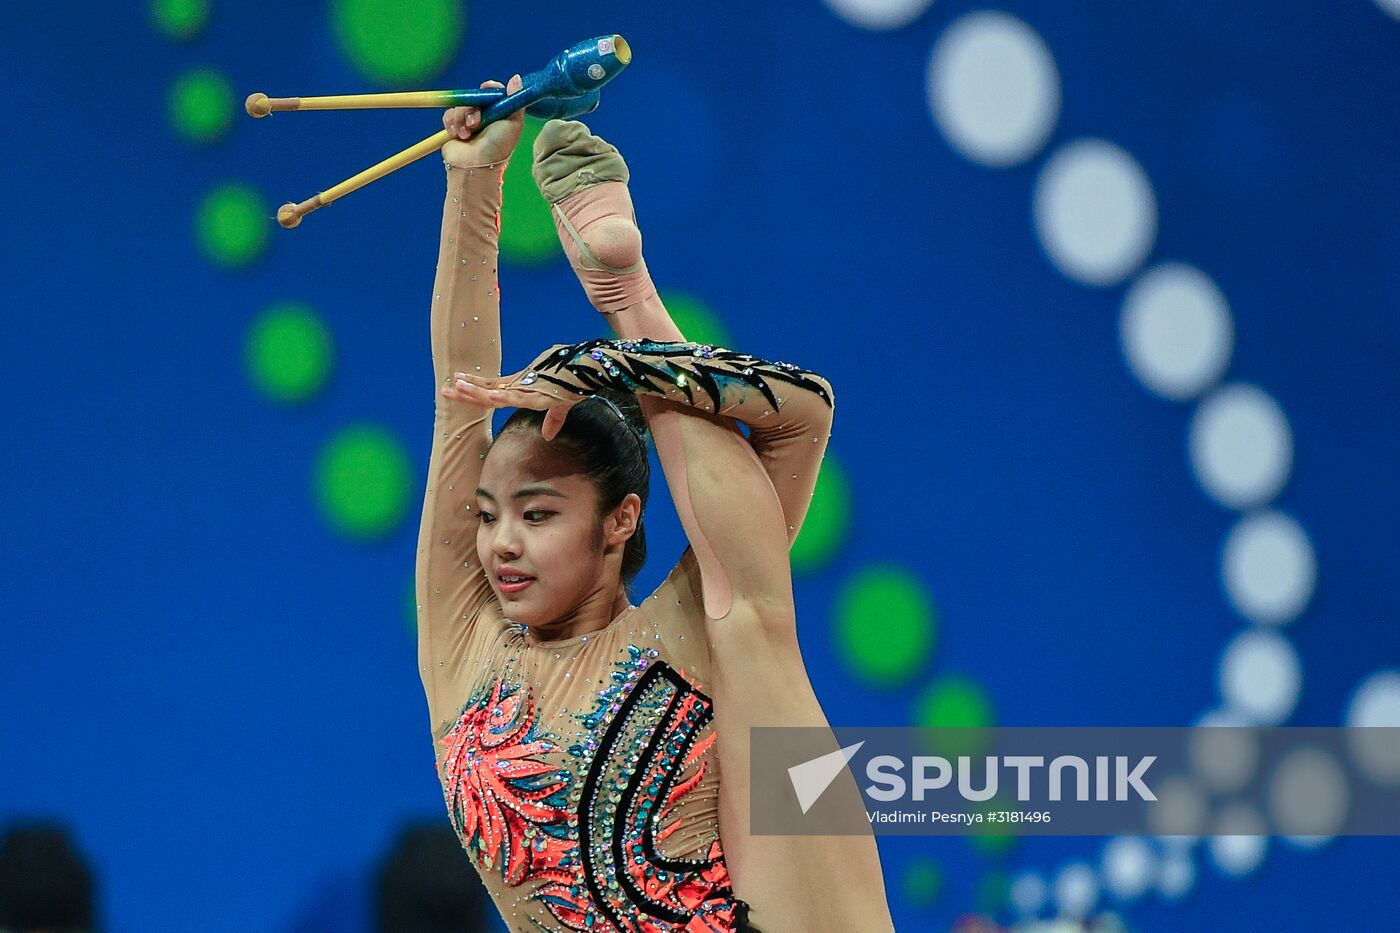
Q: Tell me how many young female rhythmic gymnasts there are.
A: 1